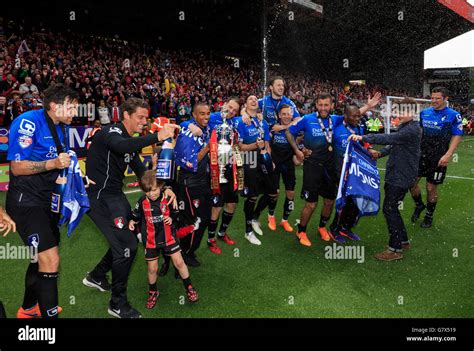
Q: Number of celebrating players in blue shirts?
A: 9